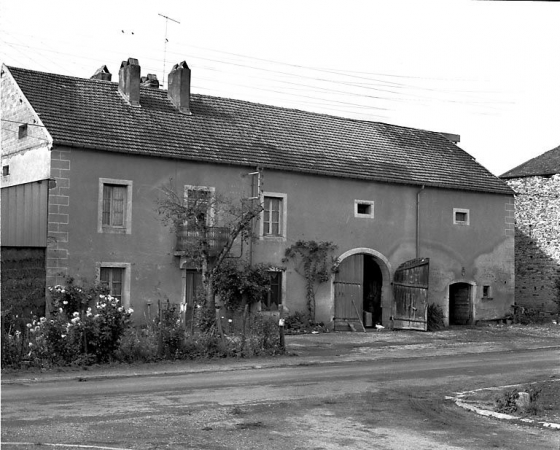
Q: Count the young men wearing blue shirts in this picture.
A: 0